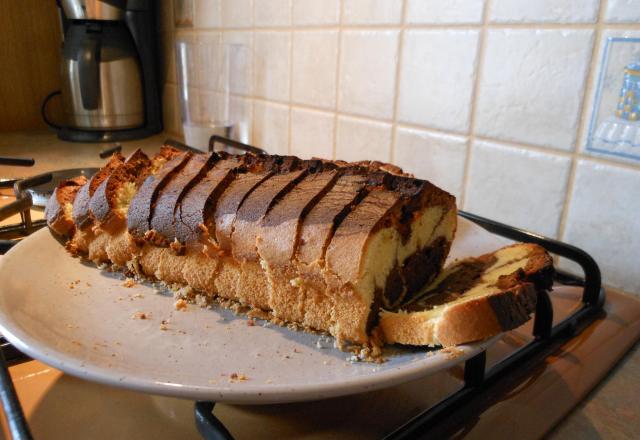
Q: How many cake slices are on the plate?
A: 12